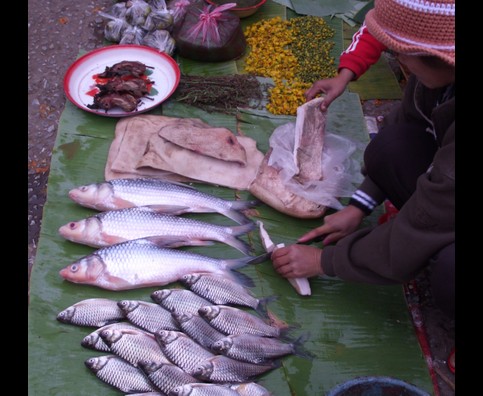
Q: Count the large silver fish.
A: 3